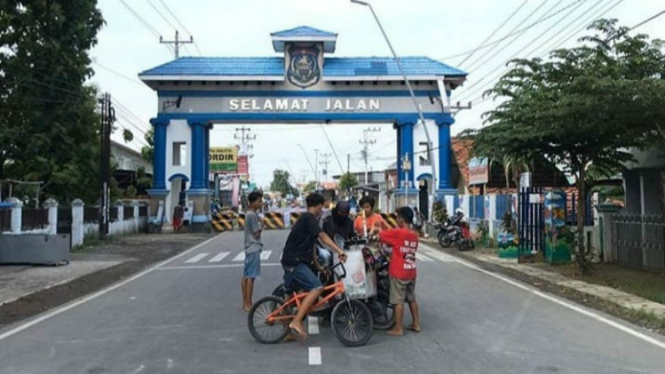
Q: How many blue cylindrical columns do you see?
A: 4